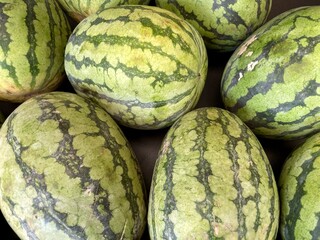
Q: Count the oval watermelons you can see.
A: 8